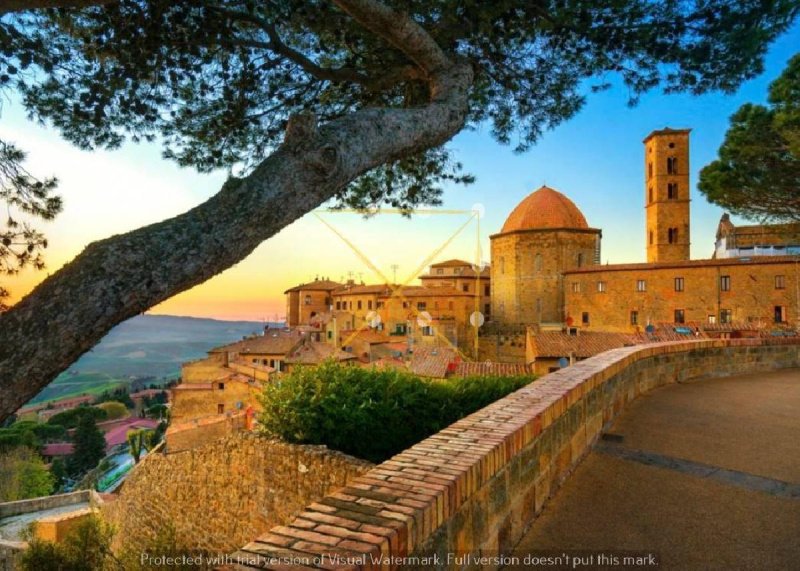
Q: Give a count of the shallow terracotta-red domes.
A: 1